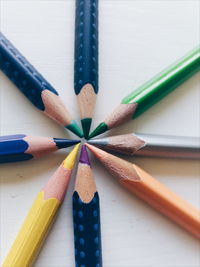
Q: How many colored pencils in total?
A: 8